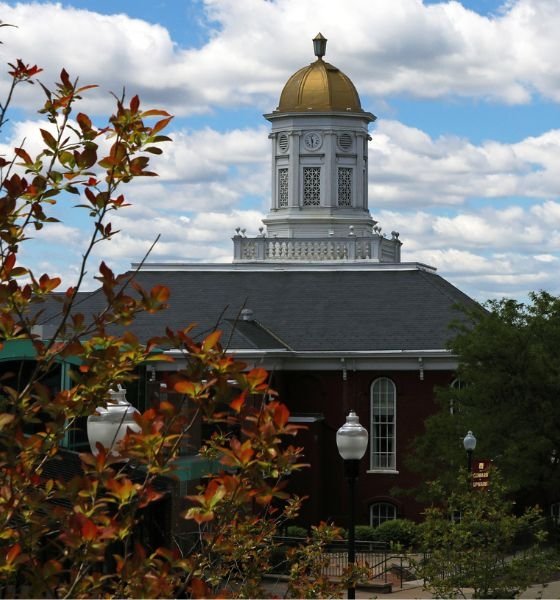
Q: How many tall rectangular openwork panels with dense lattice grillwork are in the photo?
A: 3